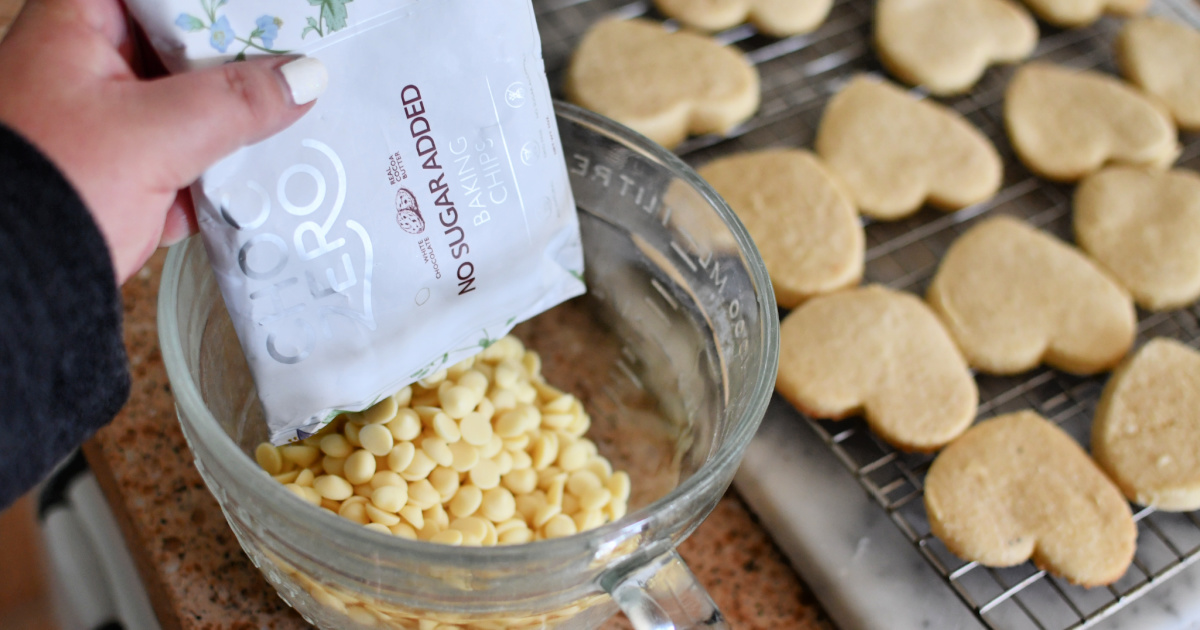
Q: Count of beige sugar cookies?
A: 13